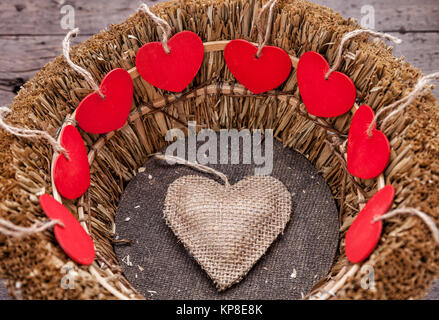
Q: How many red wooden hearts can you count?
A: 8